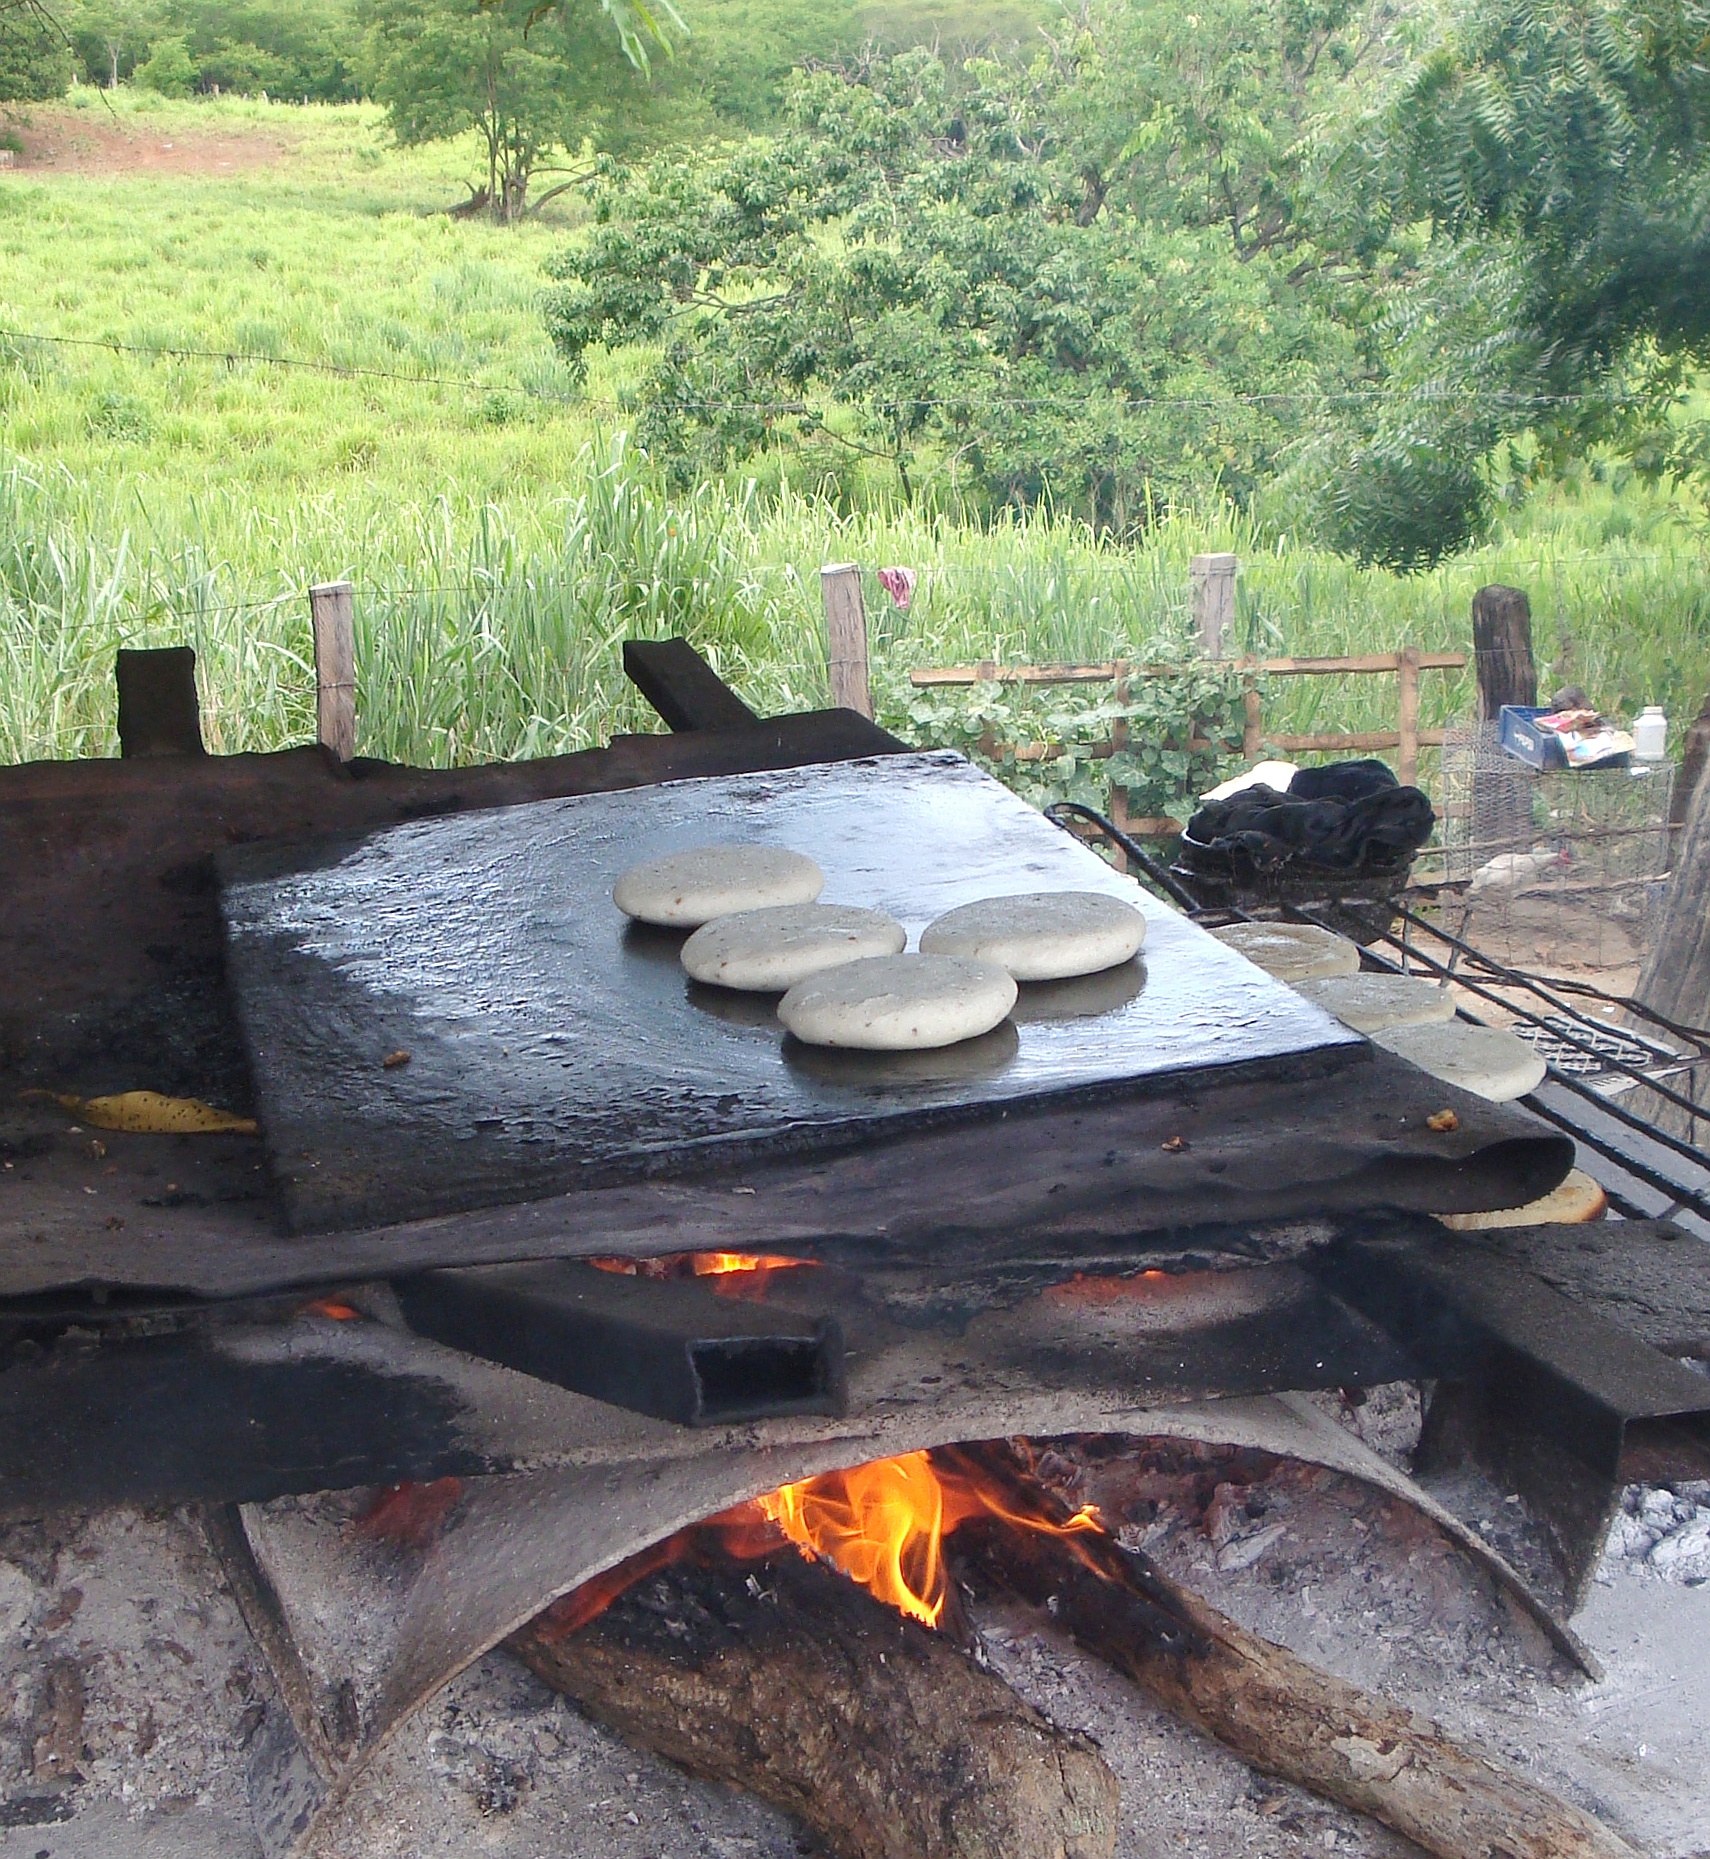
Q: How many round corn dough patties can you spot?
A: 8